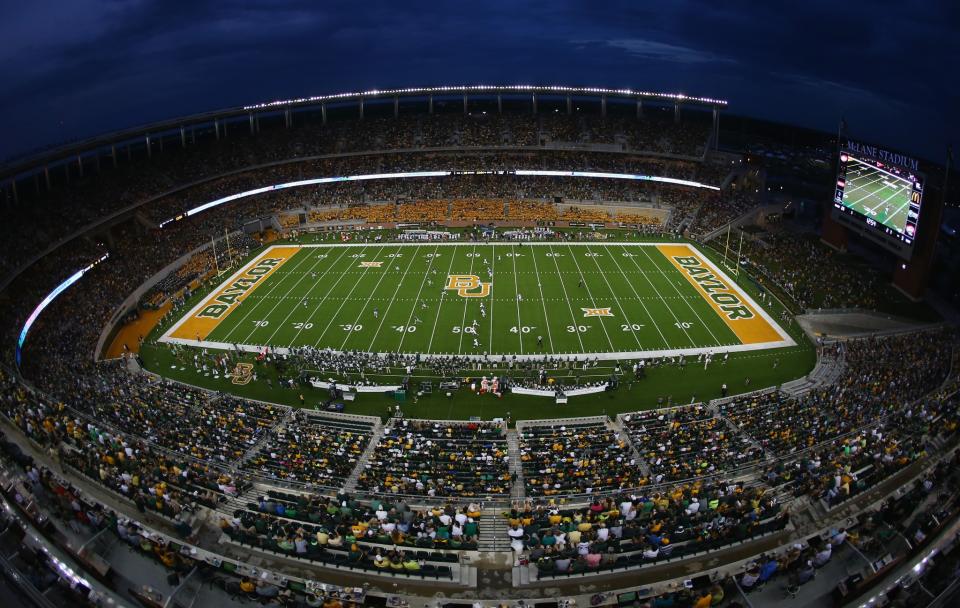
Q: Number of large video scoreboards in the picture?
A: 1